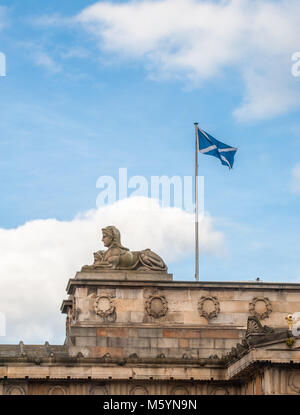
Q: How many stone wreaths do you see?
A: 4